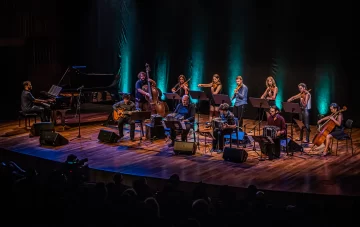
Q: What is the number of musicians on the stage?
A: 12